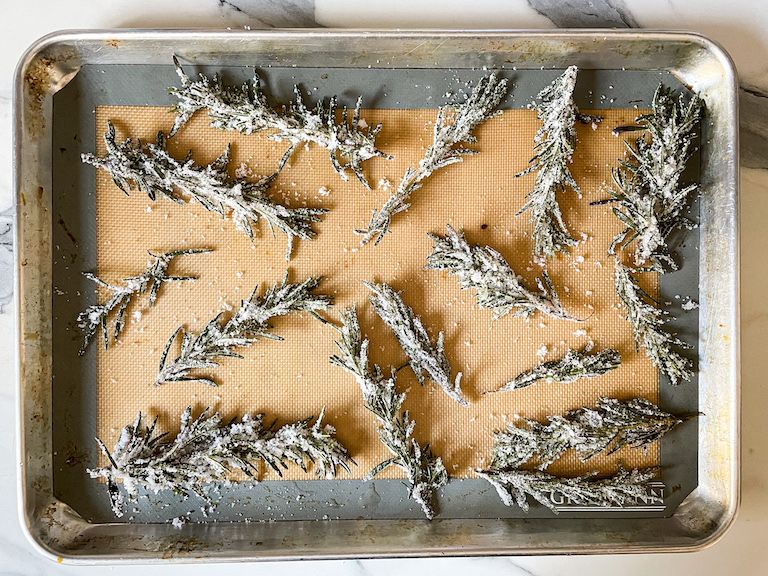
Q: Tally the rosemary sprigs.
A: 15